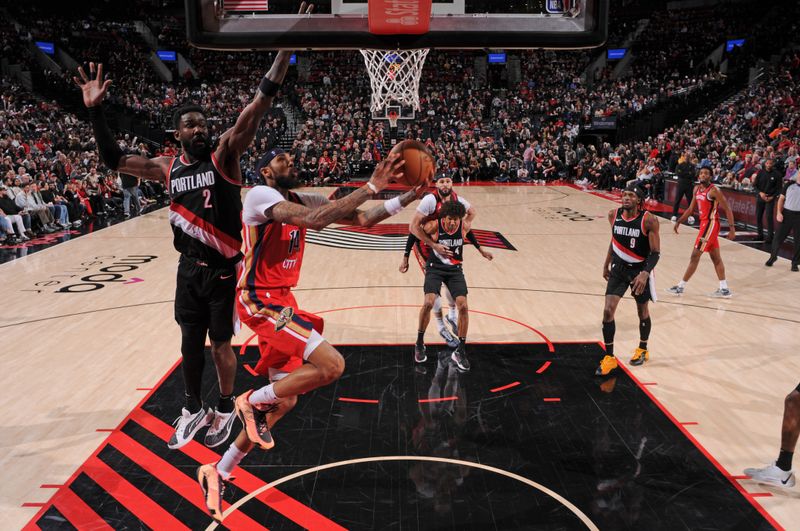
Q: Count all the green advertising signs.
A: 0